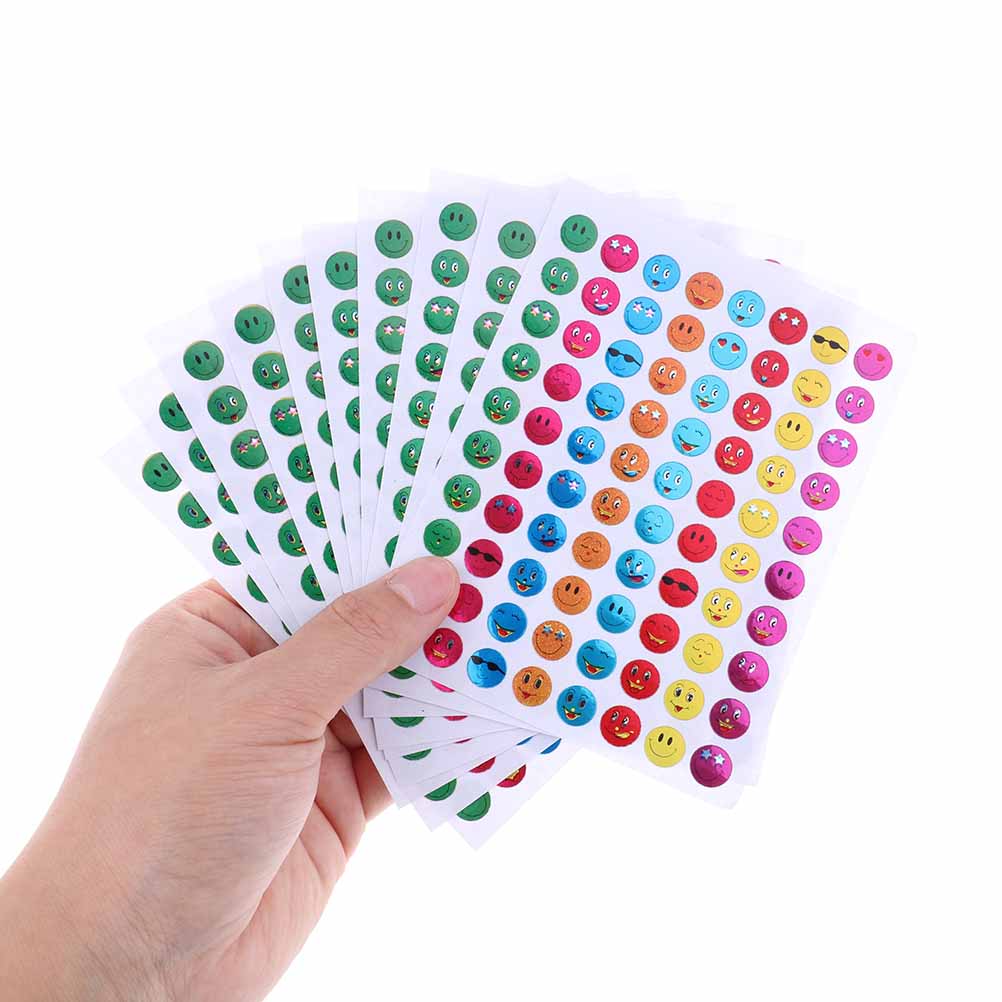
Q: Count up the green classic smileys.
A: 10